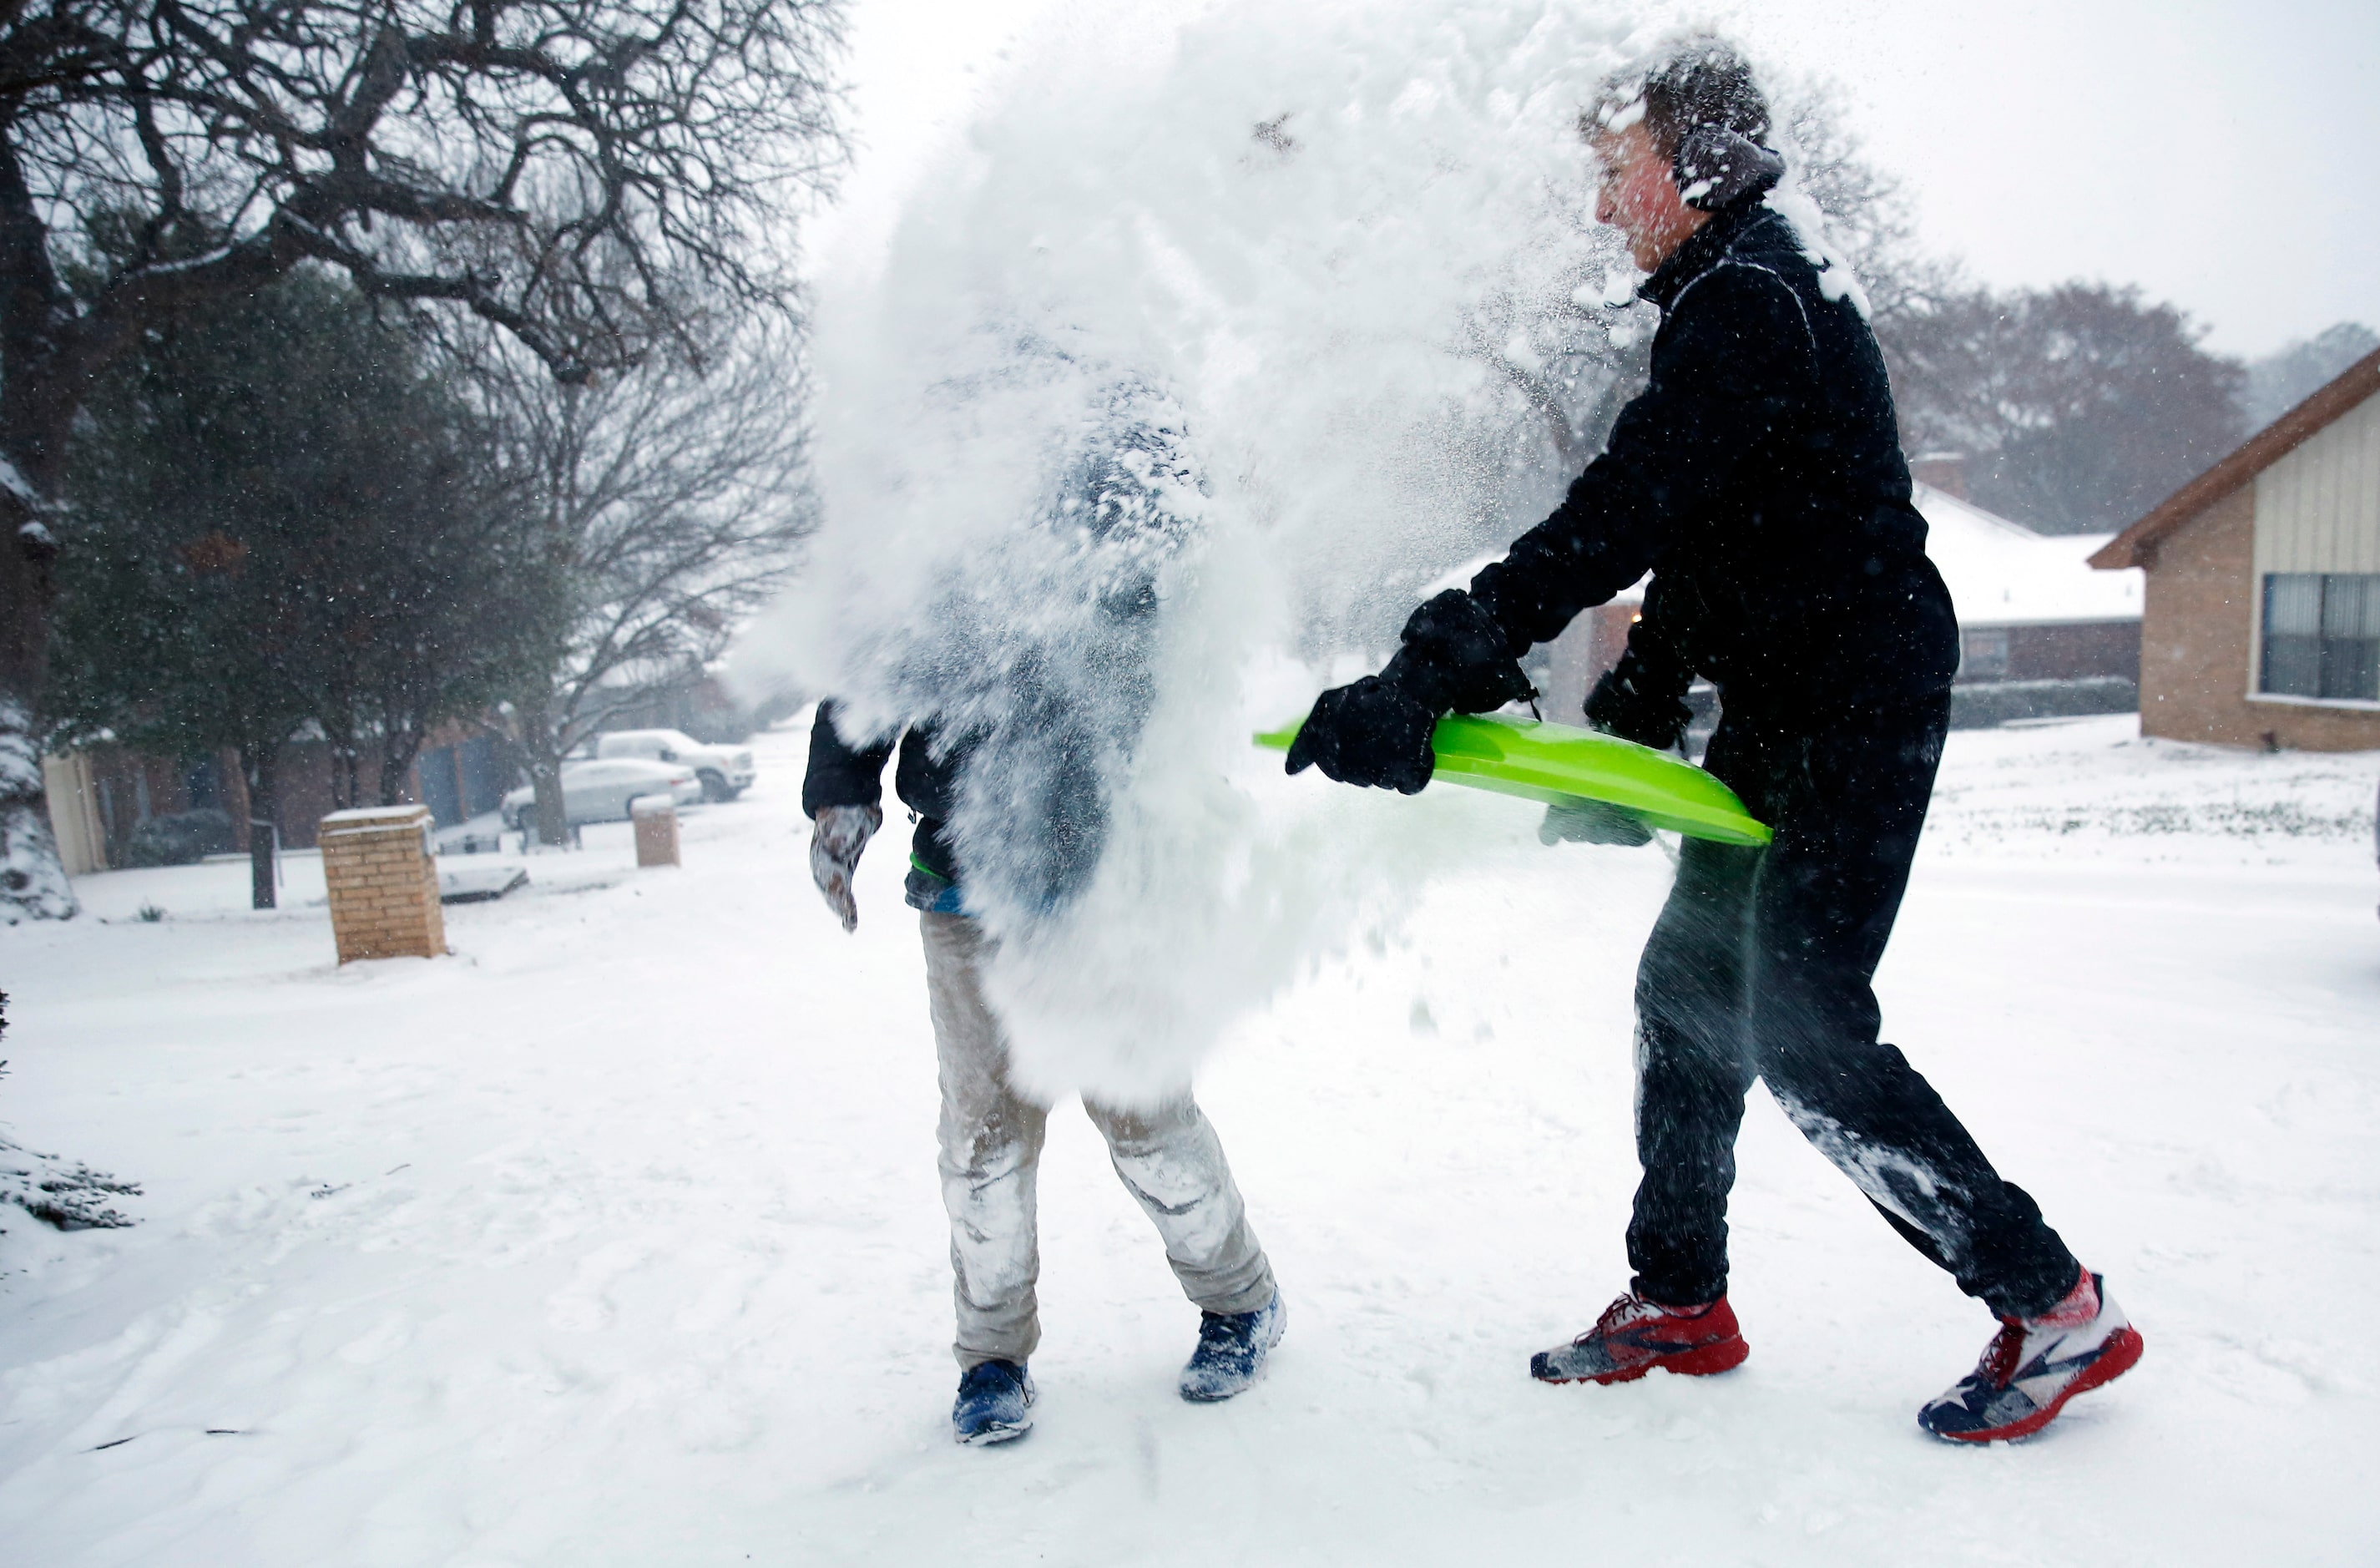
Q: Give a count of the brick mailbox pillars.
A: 2